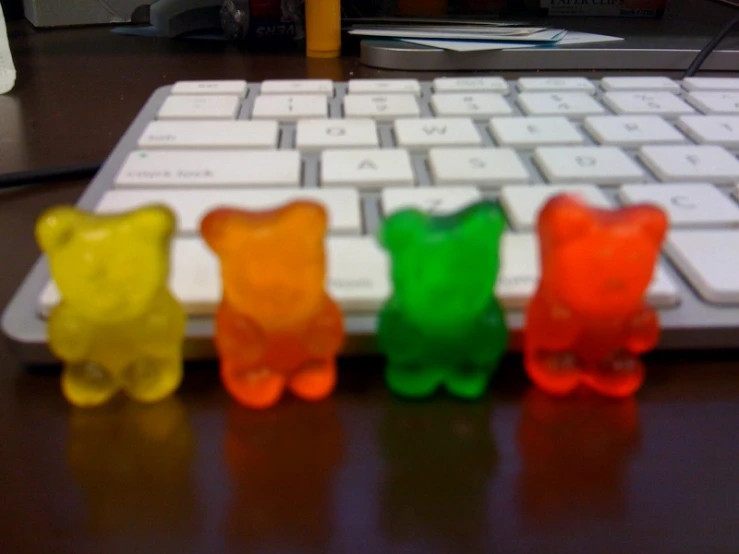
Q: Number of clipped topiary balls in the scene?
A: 0